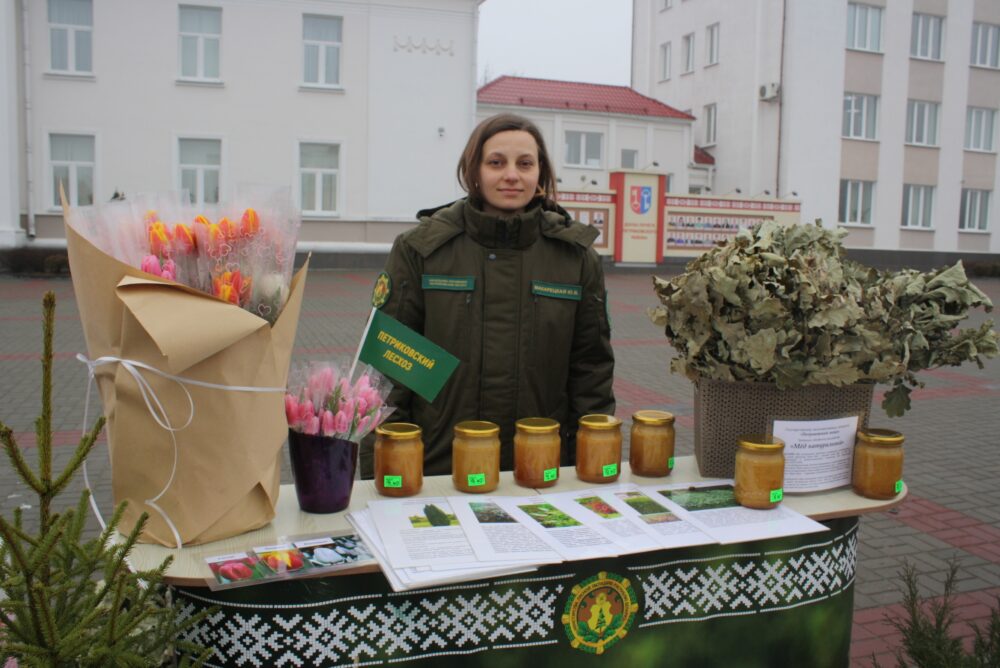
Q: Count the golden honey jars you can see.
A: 7